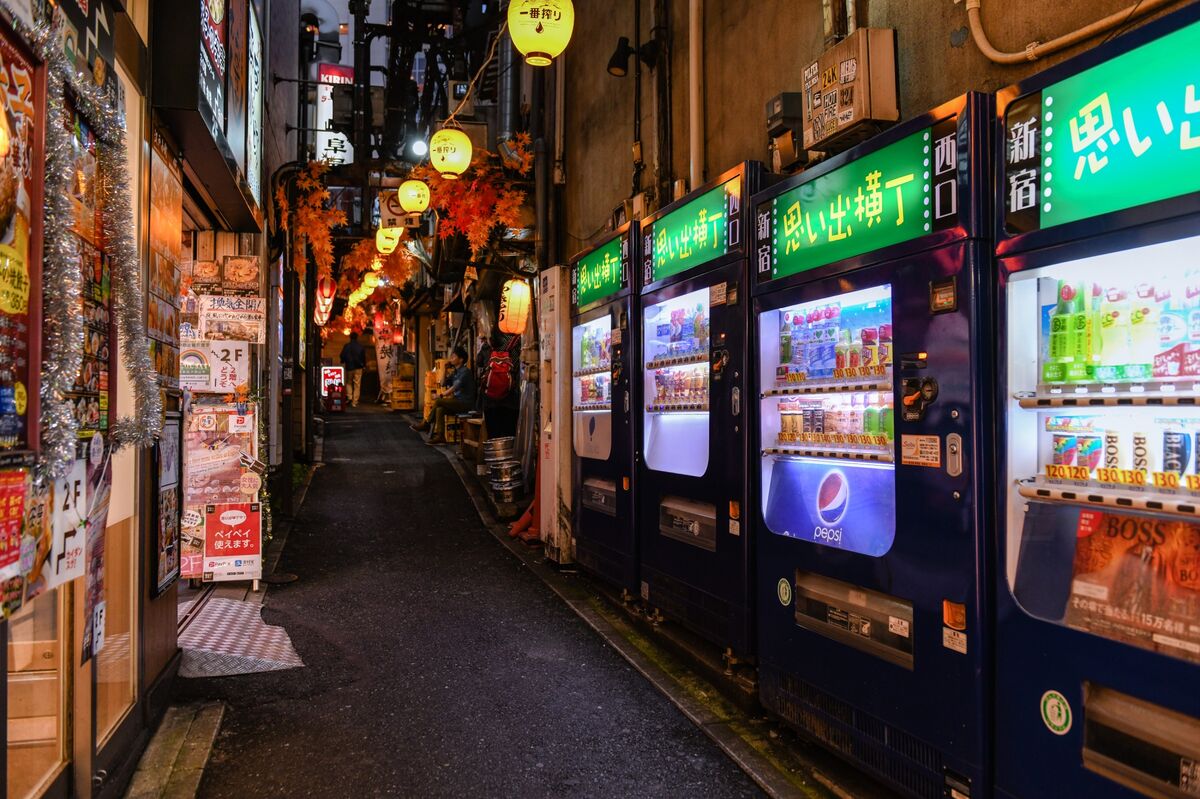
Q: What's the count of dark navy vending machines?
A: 4